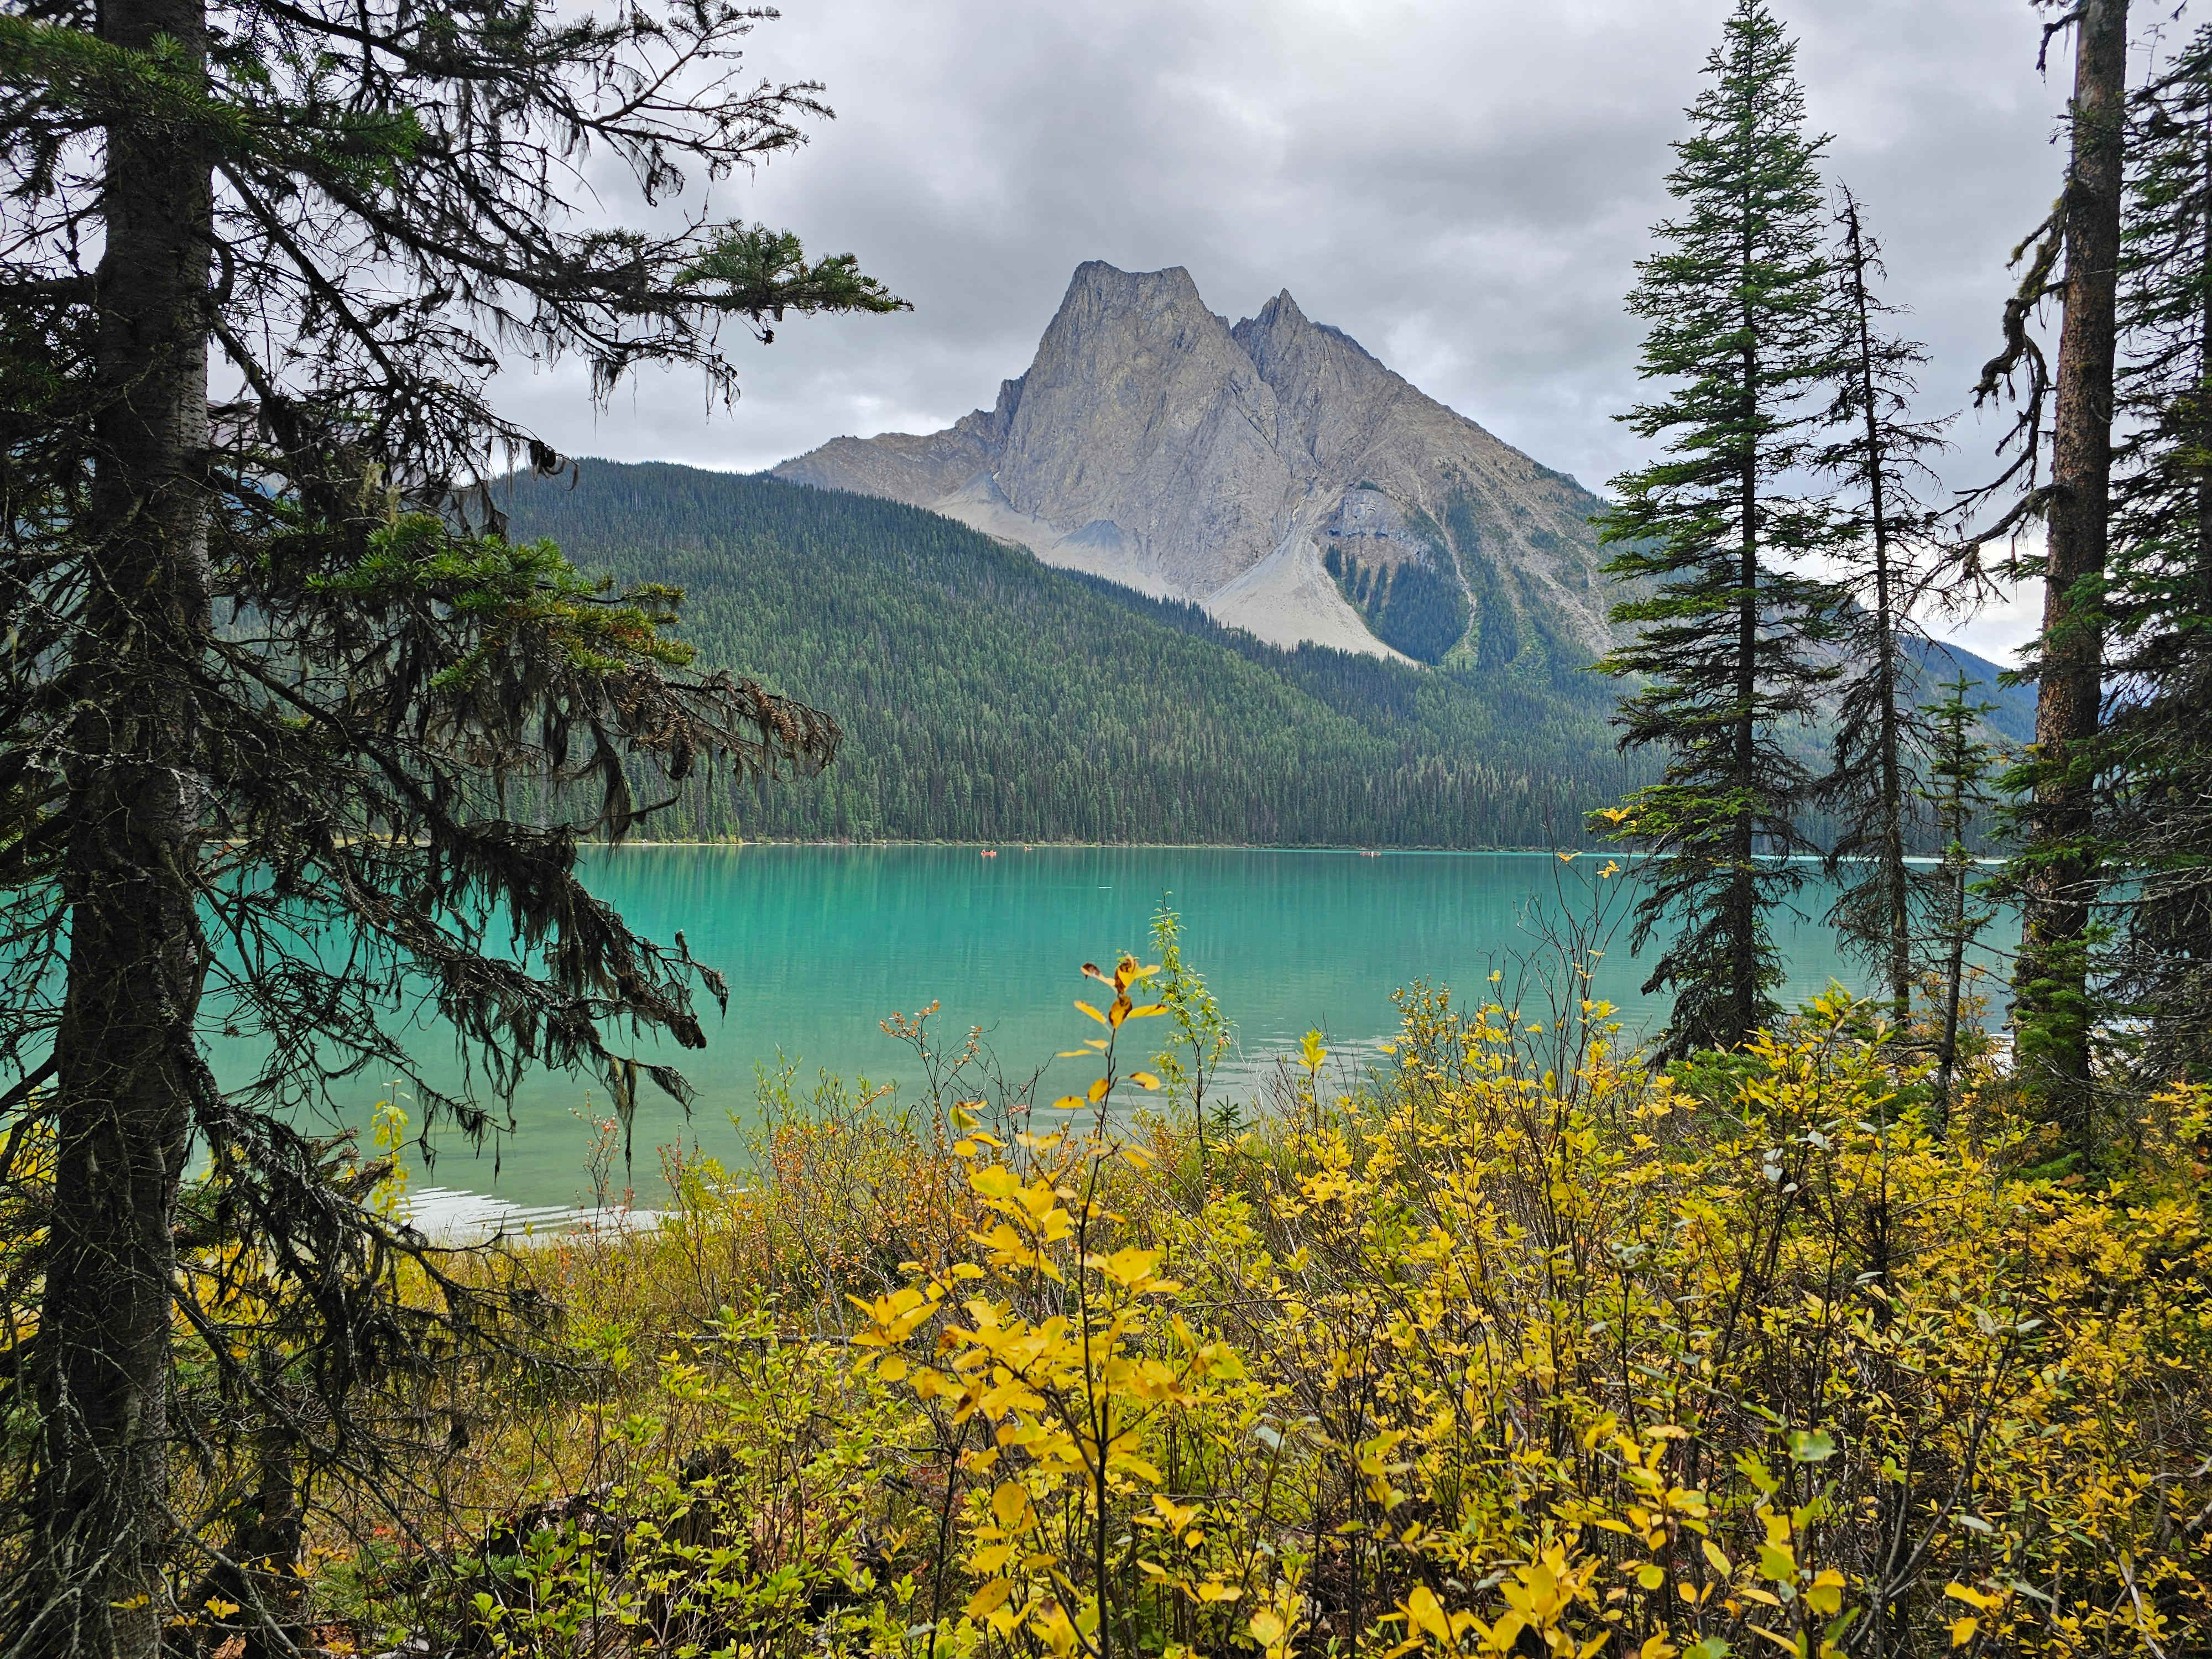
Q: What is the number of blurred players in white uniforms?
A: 0